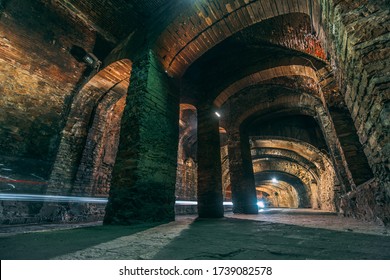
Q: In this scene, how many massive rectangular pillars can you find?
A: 3